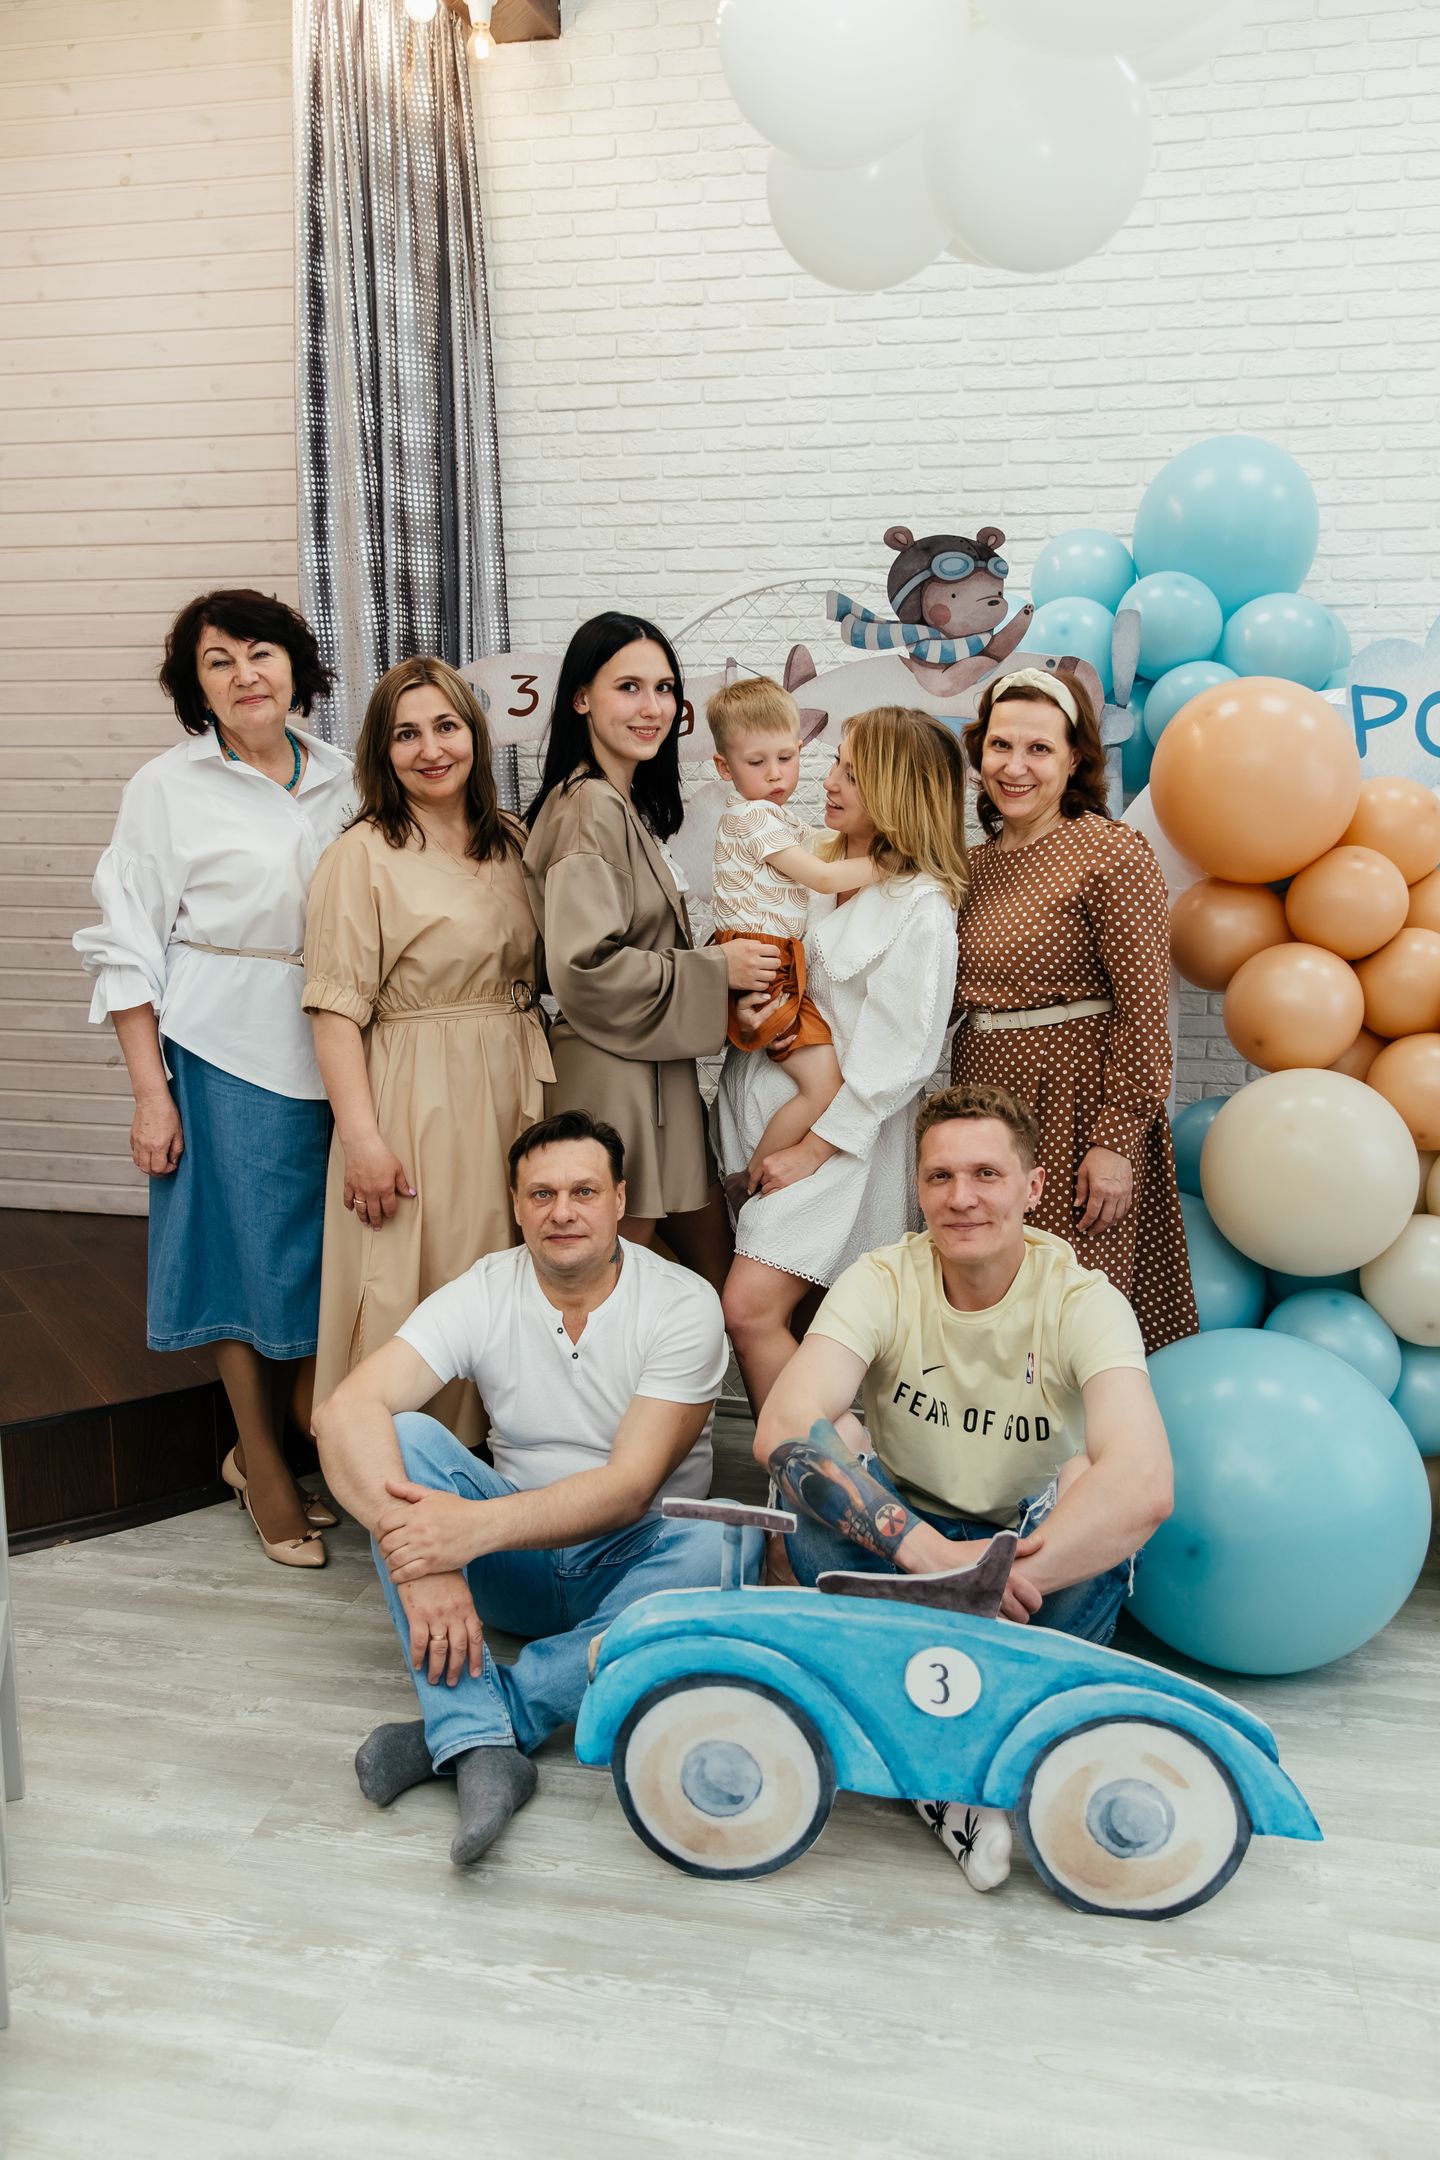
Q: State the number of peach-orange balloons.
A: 9